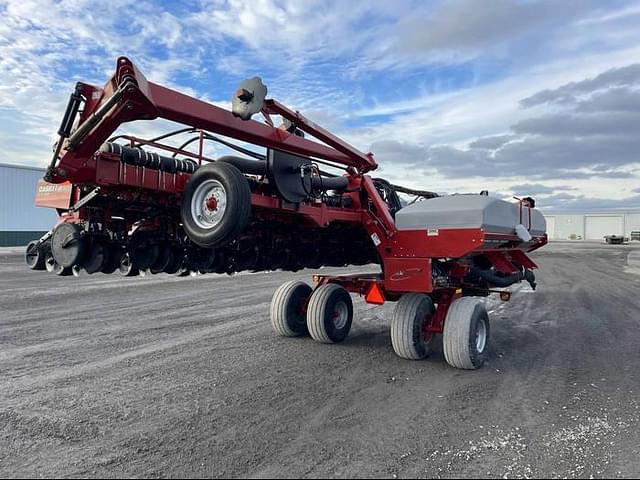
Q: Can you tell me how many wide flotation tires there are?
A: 4